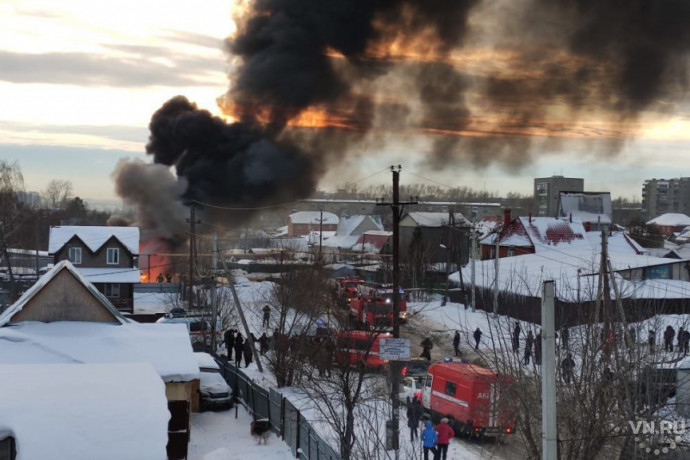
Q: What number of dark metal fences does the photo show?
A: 2